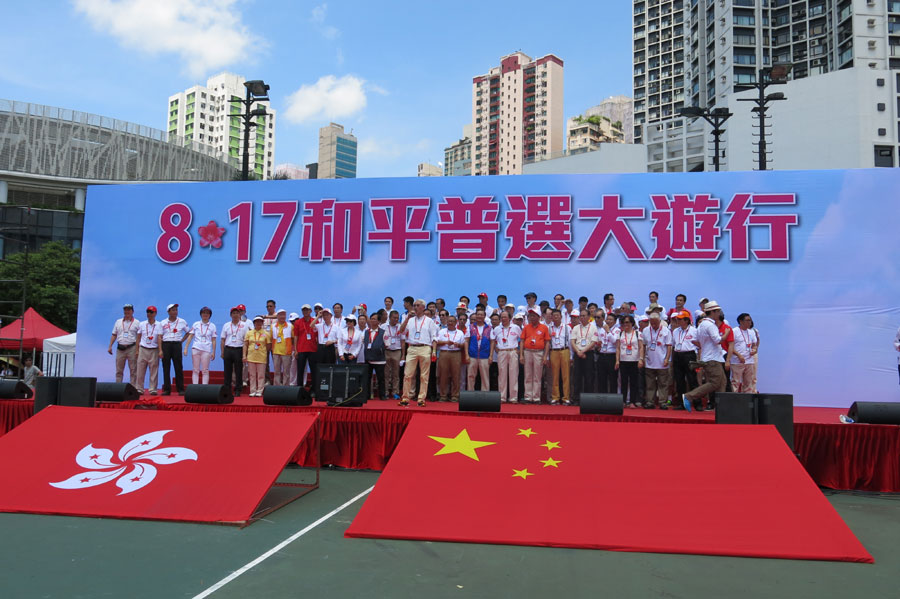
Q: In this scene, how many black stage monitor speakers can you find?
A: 7